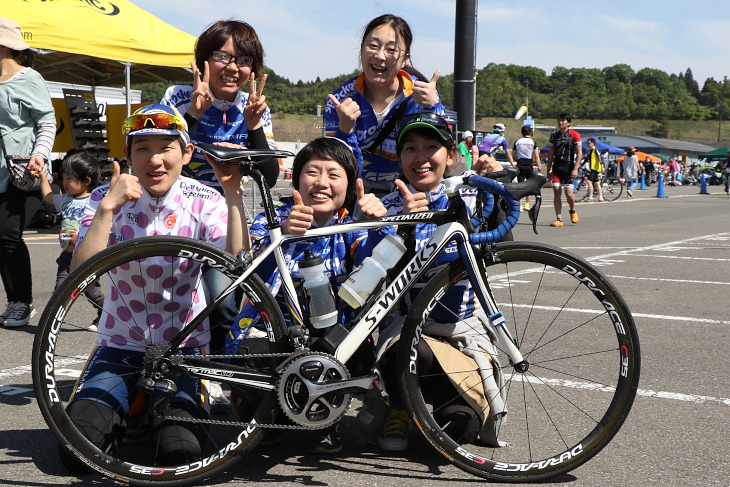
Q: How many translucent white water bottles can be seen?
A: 2